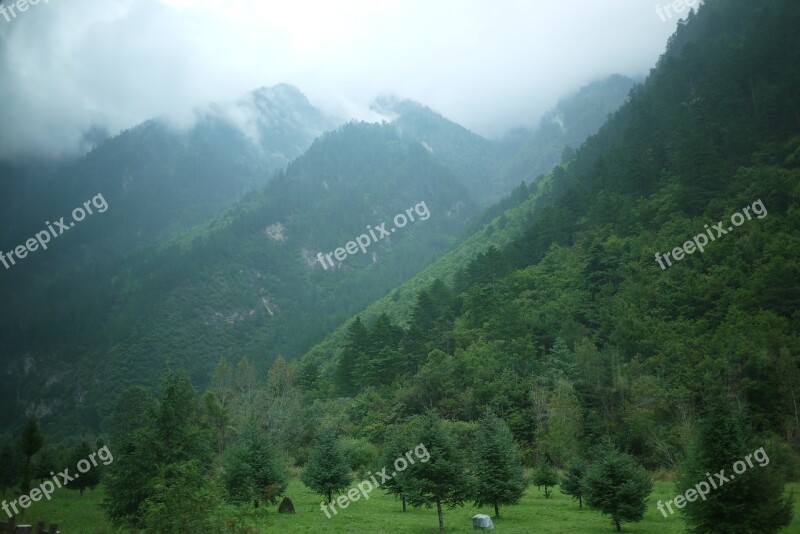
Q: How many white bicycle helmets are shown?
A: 0